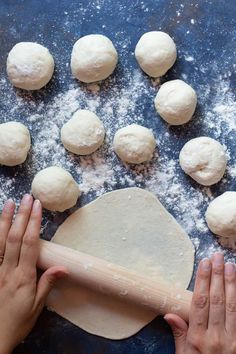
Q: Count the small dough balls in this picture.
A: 10